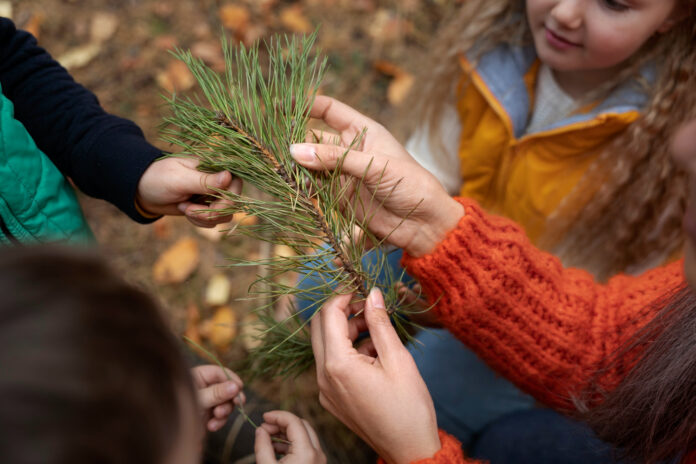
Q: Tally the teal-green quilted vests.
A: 1